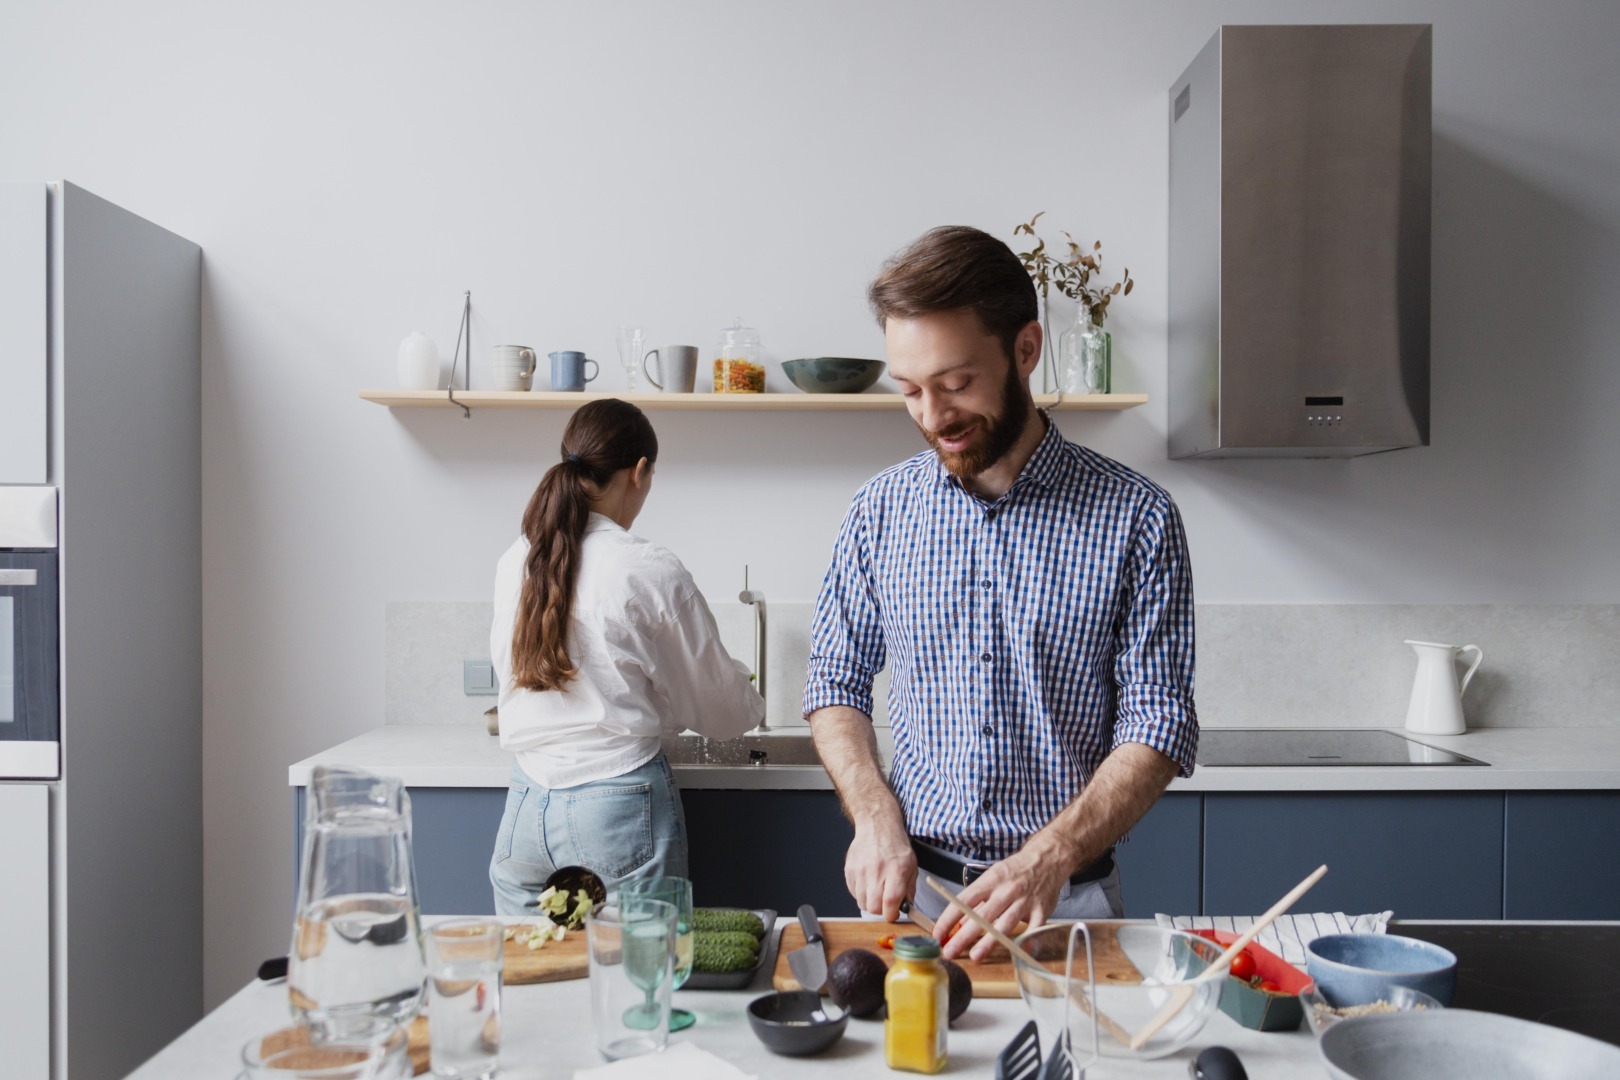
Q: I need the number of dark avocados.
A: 2